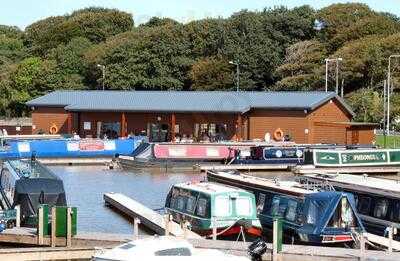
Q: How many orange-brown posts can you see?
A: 4